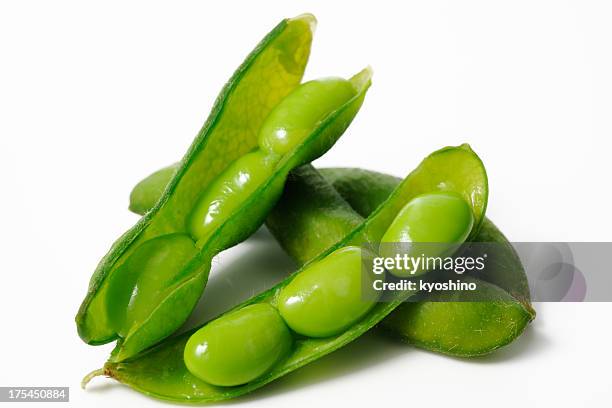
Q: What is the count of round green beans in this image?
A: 6